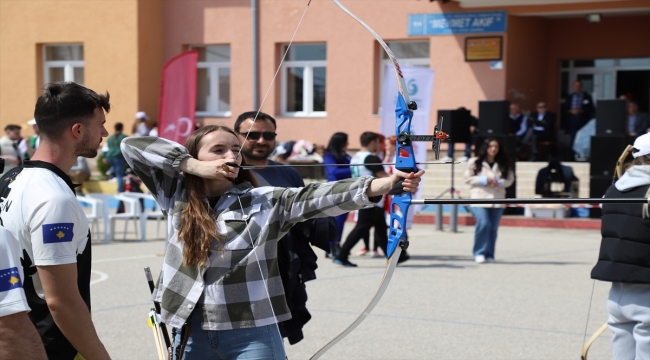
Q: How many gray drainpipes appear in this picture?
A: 1